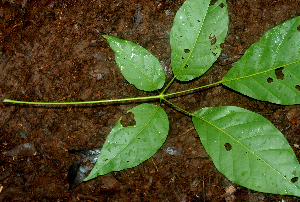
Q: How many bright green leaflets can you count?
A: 5